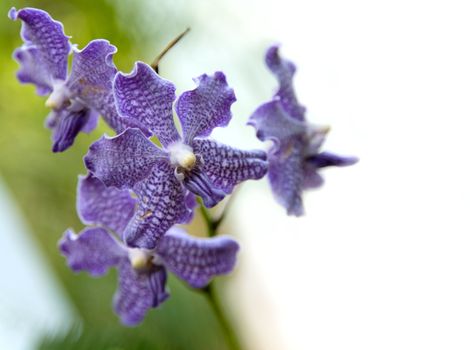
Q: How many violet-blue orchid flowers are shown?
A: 4